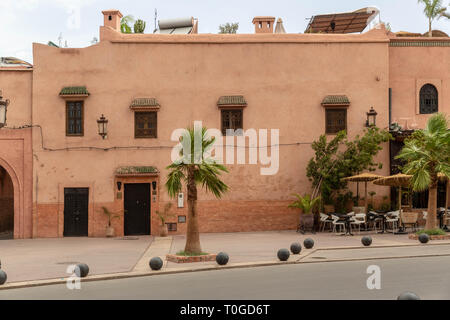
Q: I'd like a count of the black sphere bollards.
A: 10